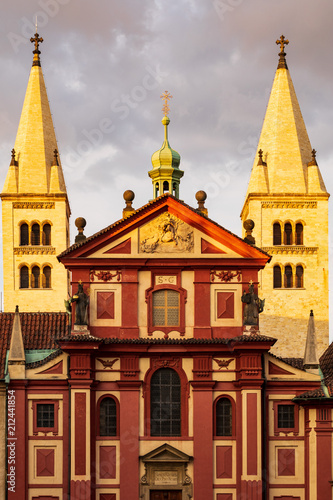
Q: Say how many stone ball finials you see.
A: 4